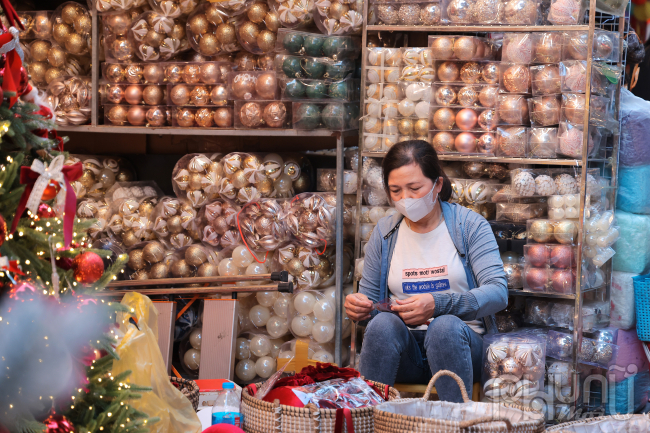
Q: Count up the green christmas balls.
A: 11